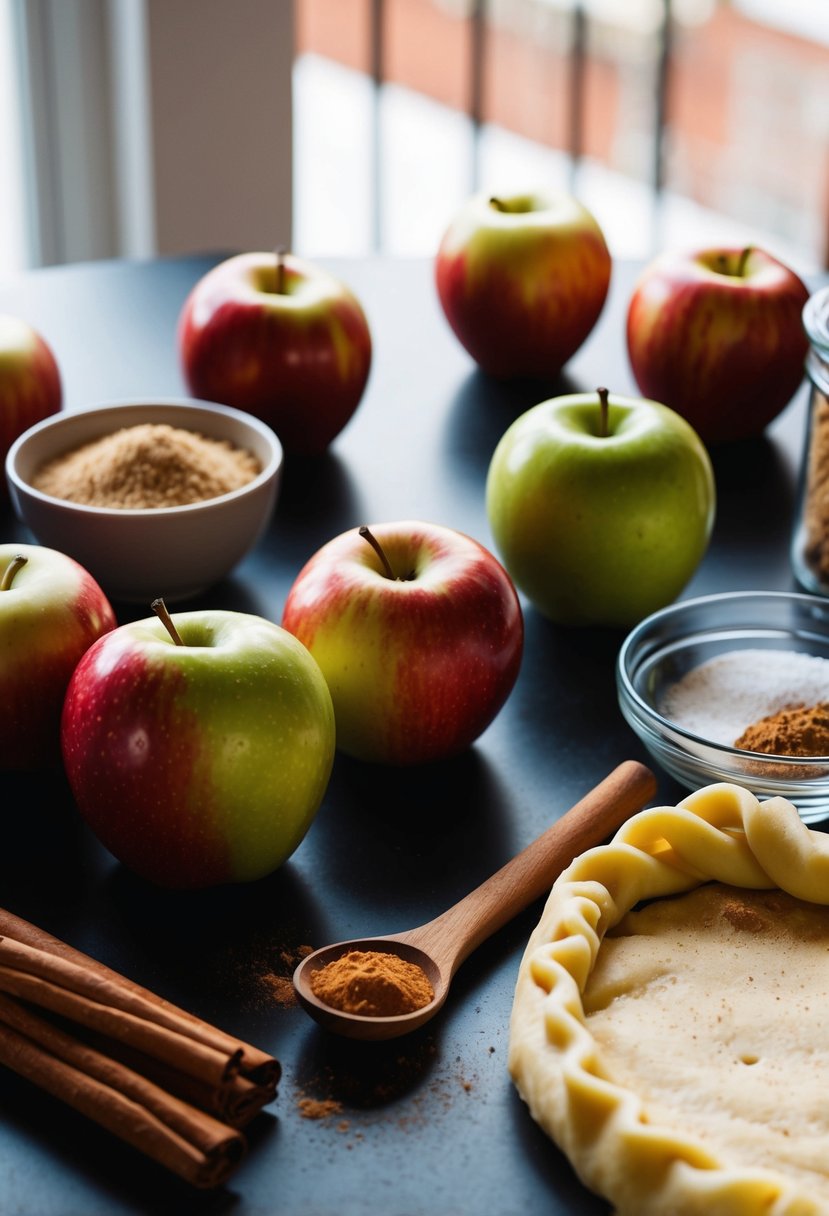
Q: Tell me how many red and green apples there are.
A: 8